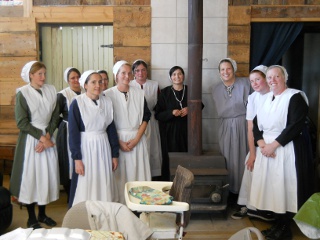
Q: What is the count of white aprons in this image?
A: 7